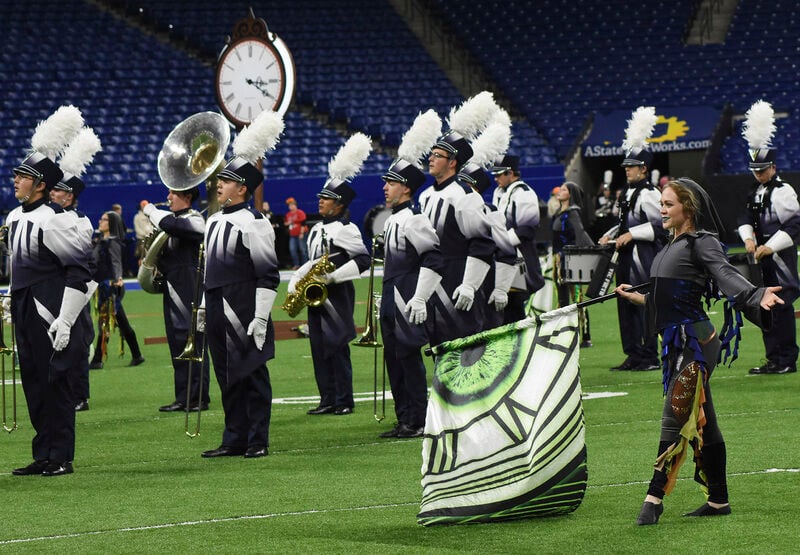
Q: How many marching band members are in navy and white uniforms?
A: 11